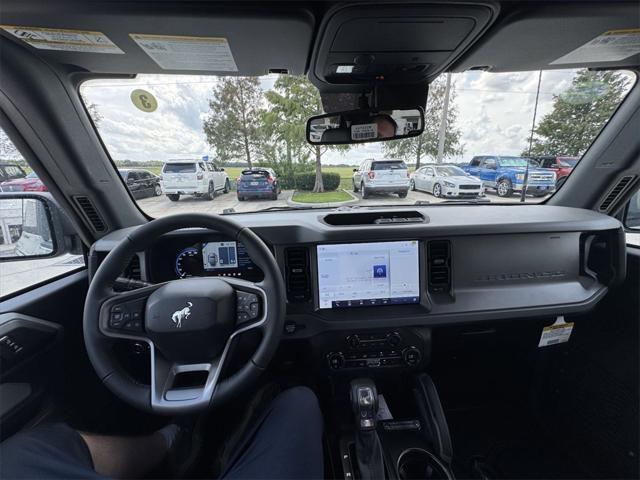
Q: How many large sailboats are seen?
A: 0